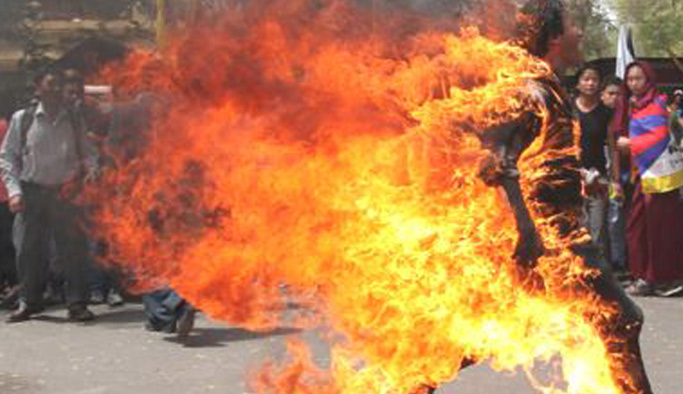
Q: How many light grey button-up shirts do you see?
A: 1